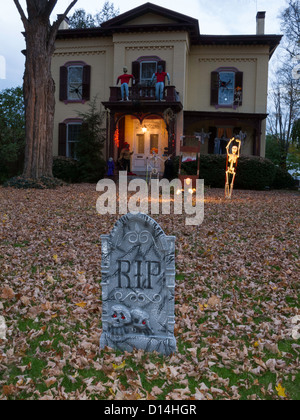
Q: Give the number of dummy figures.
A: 2